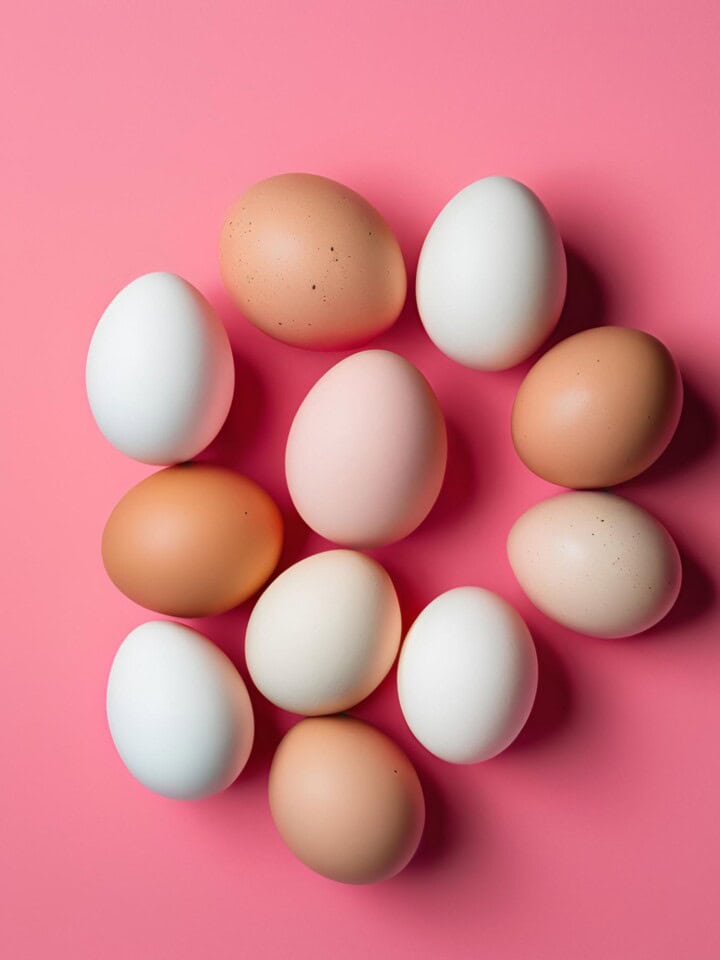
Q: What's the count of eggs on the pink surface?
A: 11